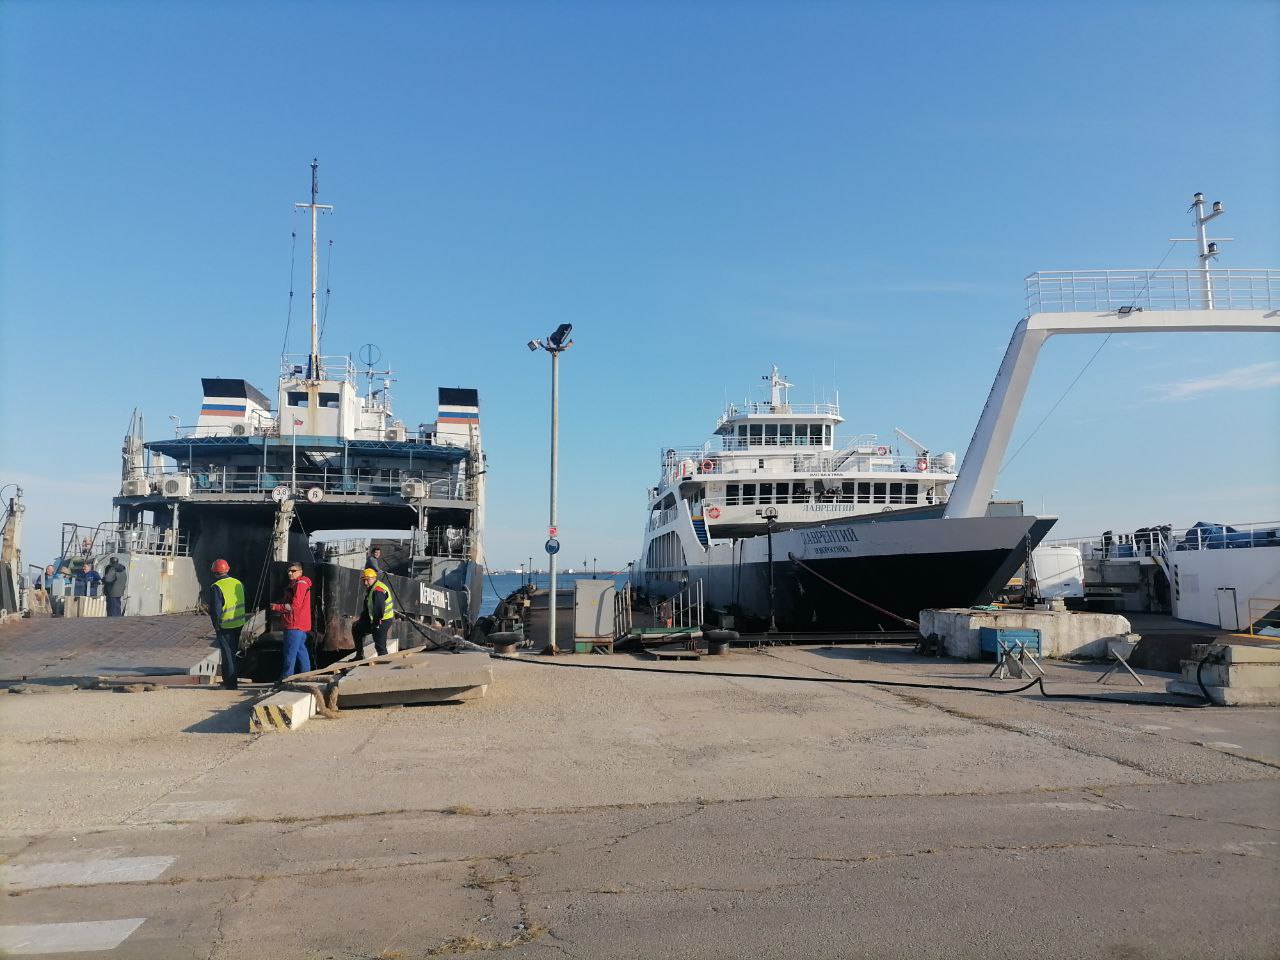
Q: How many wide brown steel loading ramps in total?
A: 1